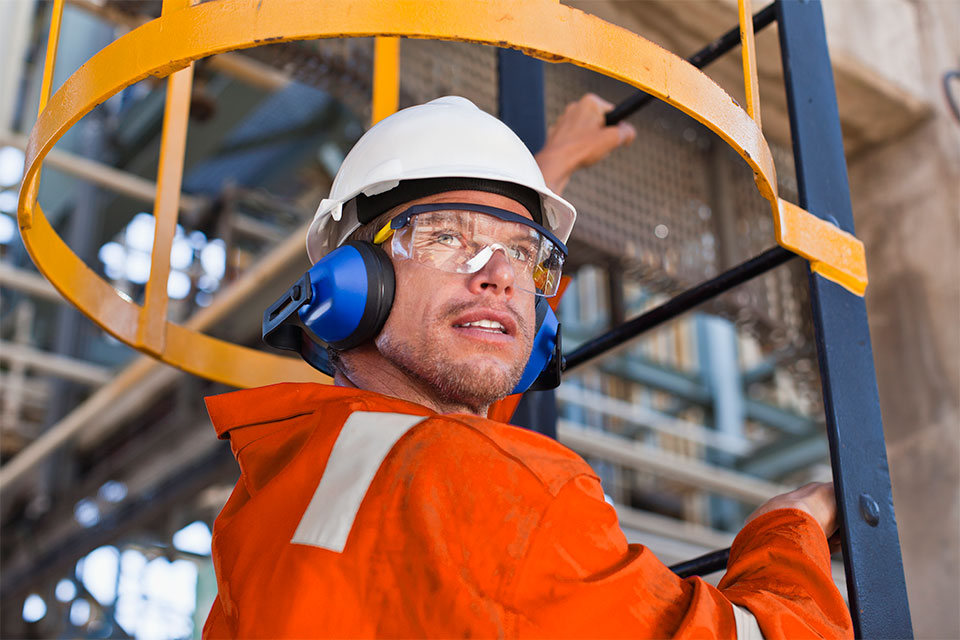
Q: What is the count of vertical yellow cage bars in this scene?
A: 4